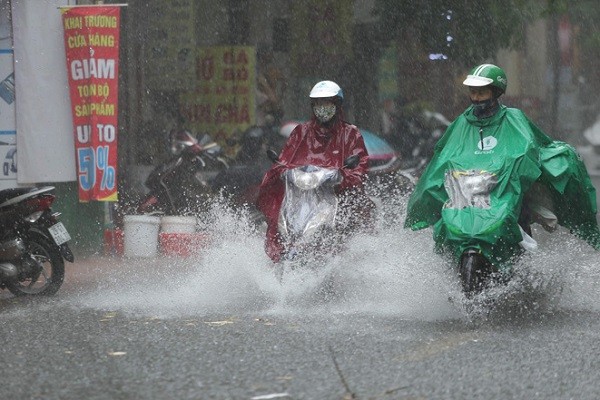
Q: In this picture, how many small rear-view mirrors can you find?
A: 2